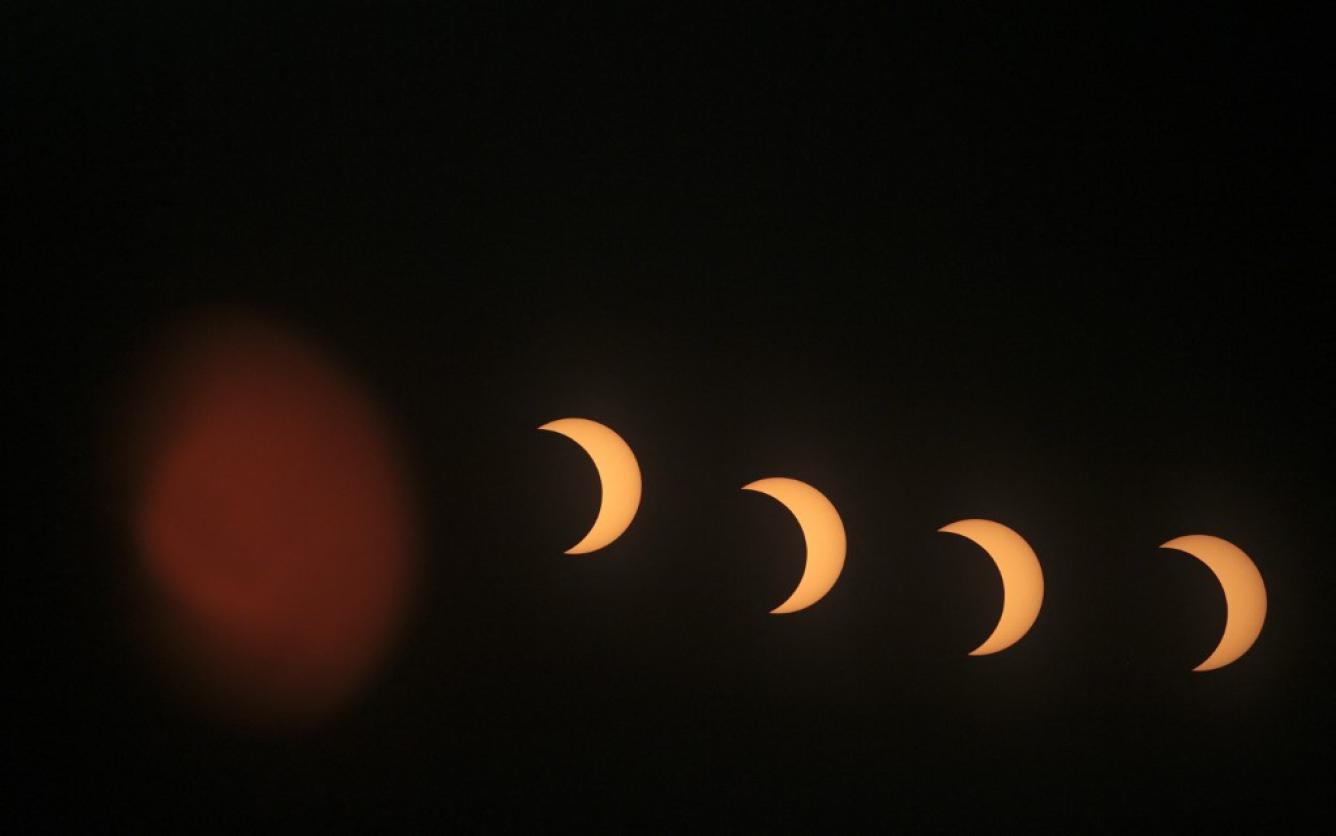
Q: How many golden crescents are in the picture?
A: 4